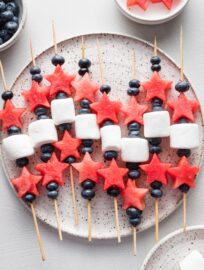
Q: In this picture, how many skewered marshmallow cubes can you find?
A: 8